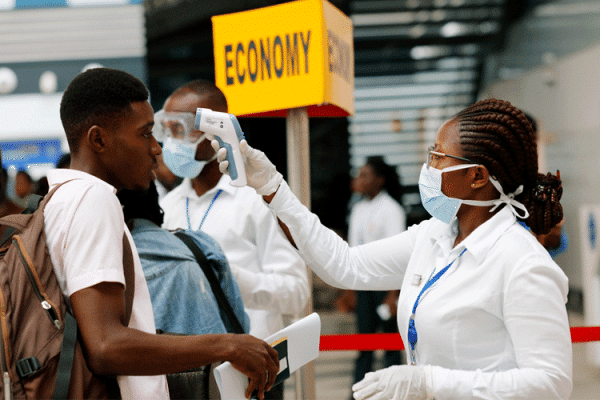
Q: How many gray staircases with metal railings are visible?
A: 0